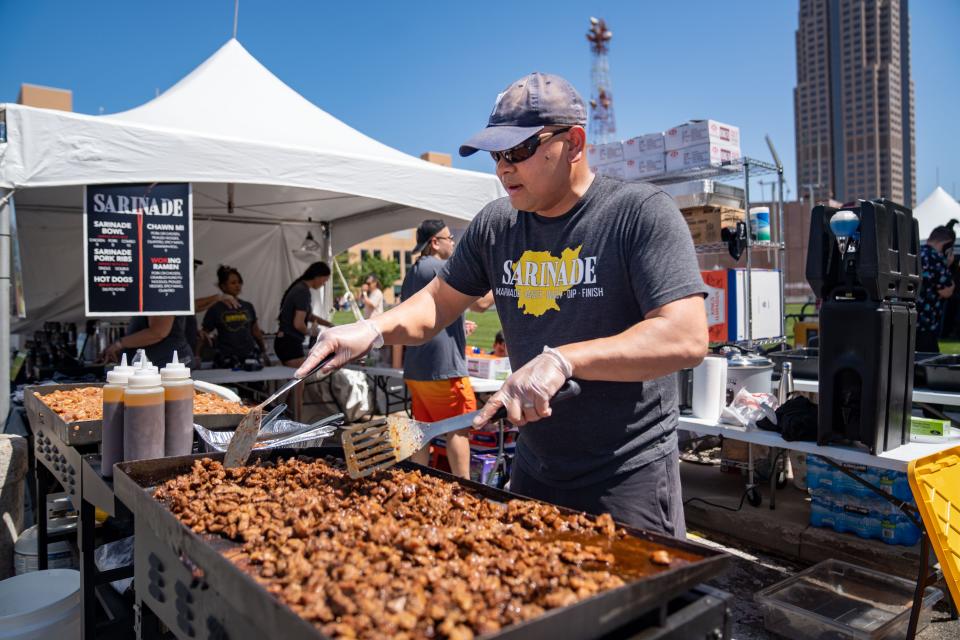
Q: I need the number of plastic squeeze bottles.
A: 4